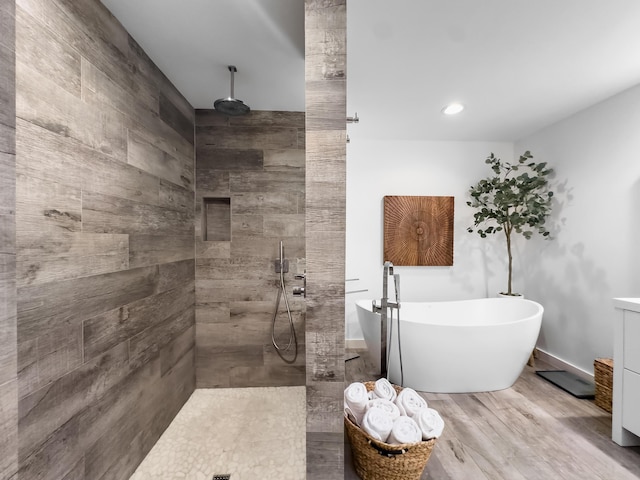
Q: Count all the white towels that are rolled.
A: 7